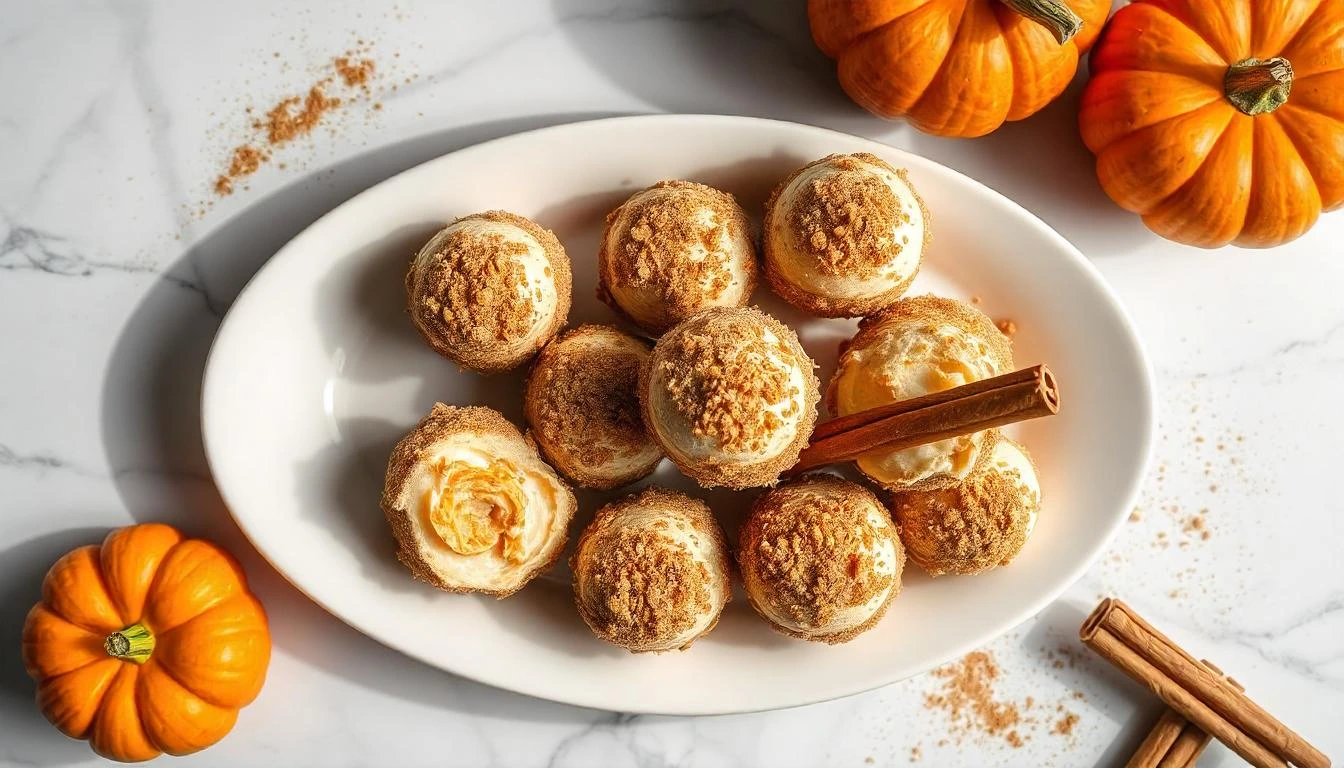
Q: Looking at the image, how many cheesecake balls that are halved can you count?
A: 2